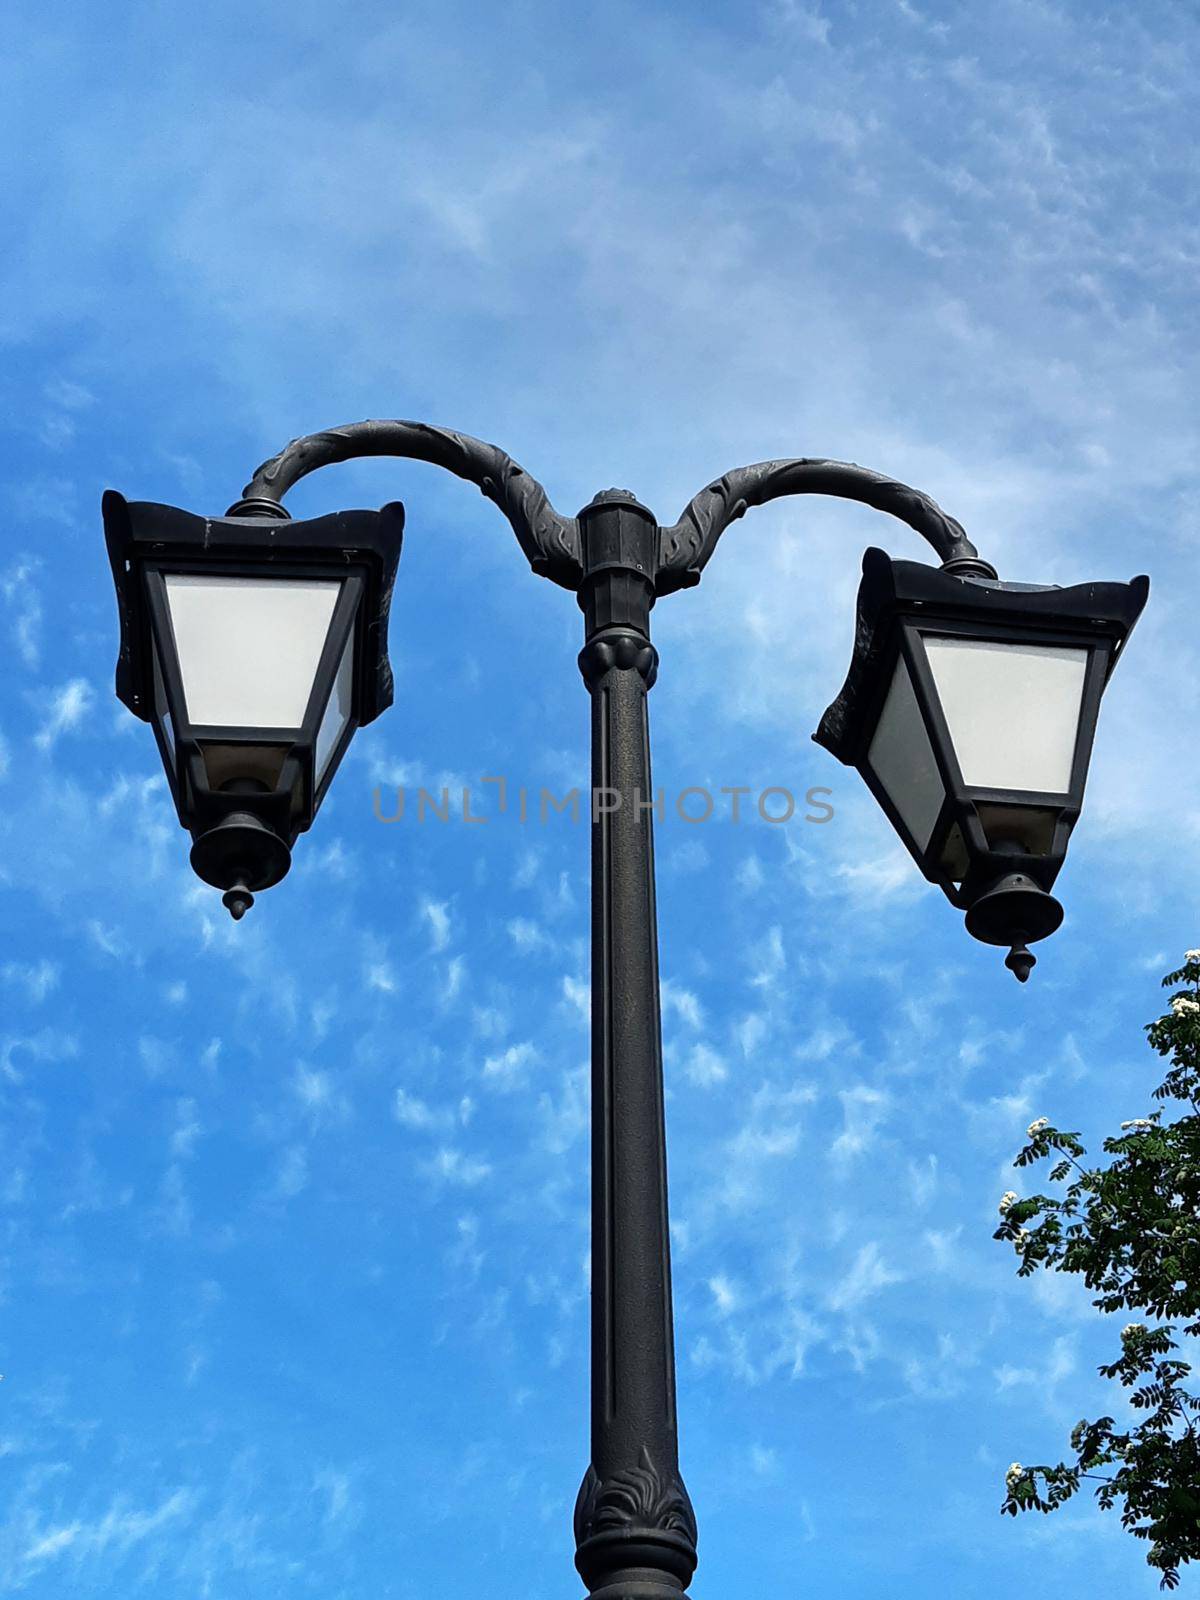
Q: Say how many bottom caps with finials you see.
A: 2